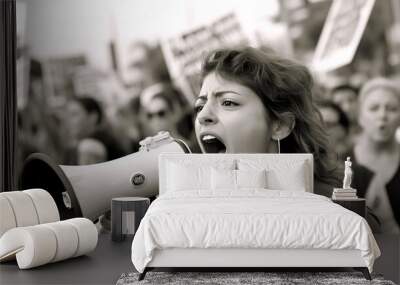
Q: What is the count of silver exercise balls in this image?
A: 0